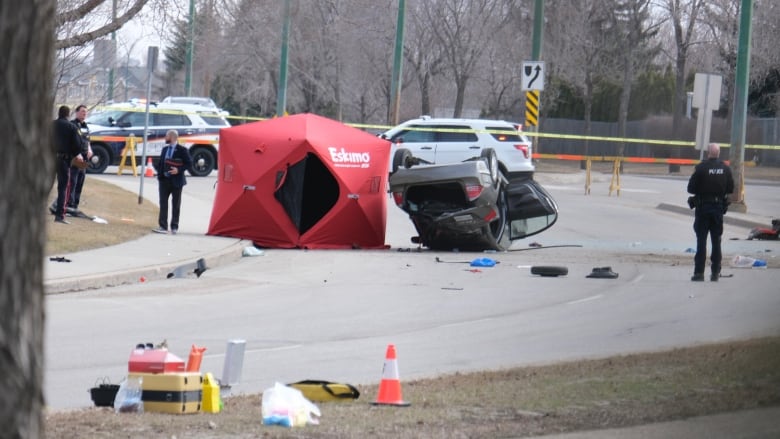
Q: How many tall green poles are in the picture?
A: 6